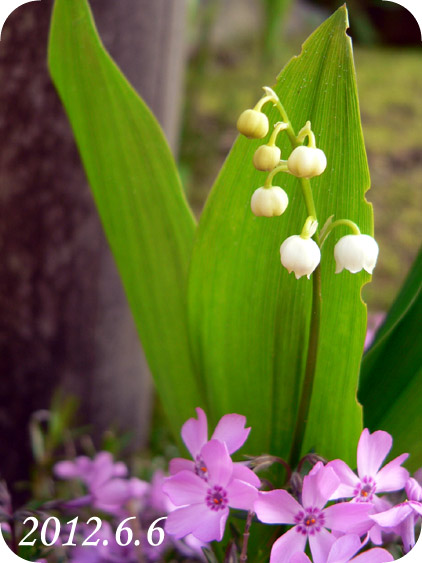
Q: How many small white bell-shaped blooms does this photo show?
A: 6